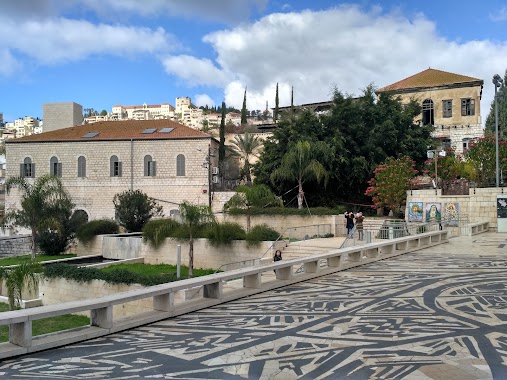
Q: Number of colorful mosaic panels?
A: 3